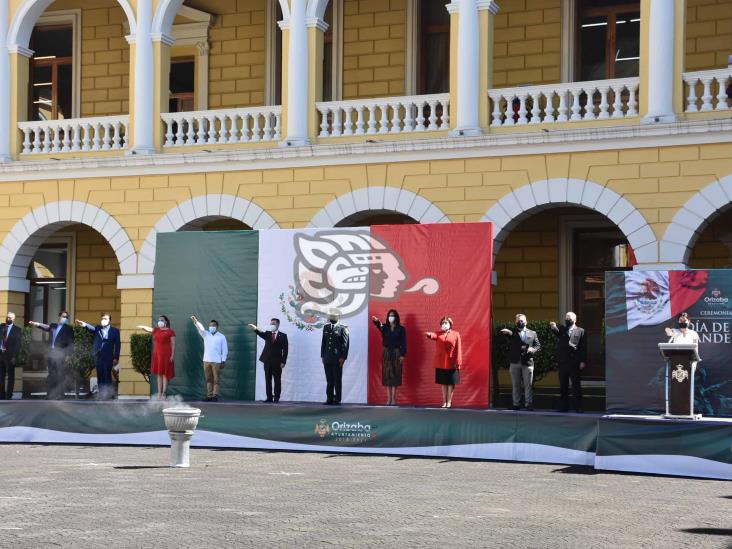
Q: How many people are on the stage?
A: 12